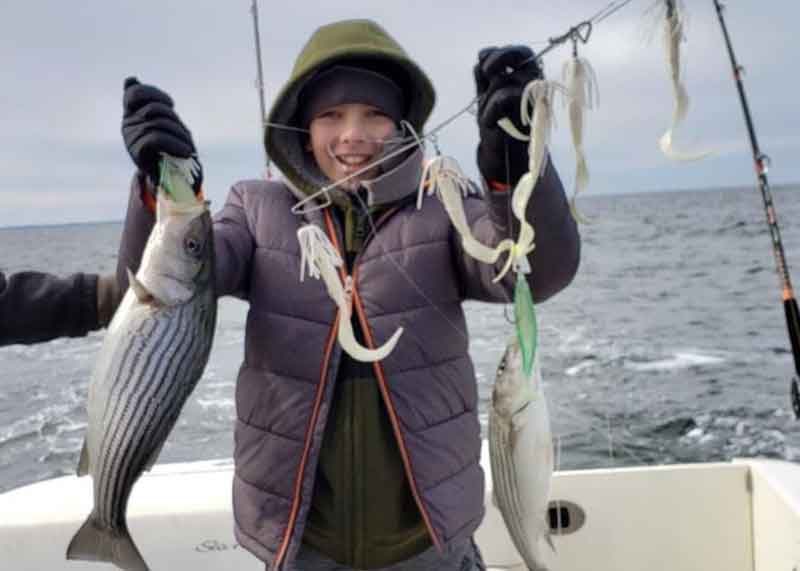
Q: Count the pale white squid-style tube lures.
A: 5